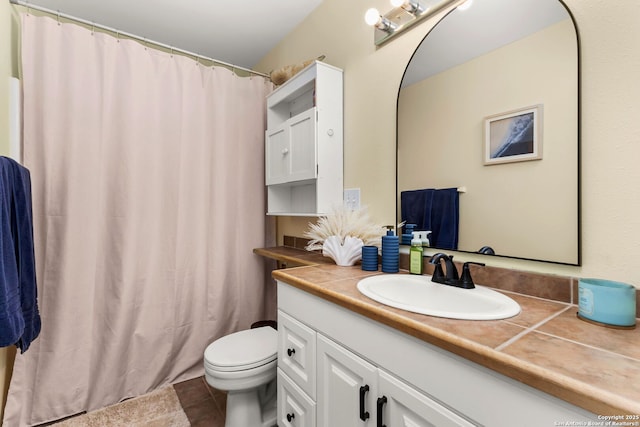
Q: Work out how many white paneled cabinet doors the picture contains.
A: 4